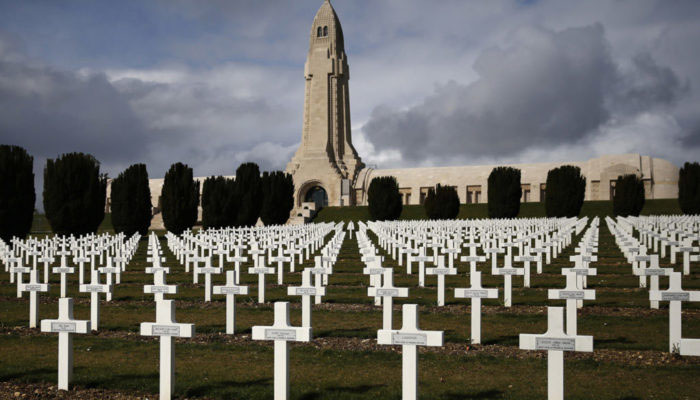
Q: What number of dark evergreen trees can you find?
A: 13